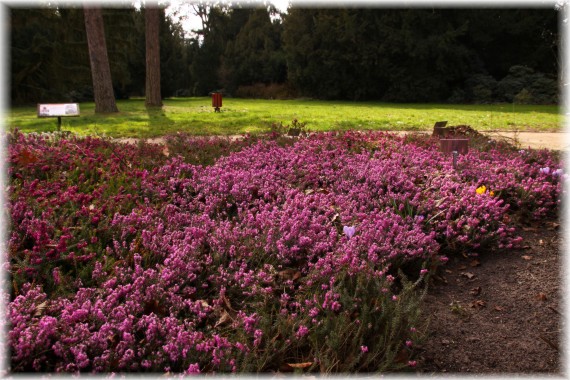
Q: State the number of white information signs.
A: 1